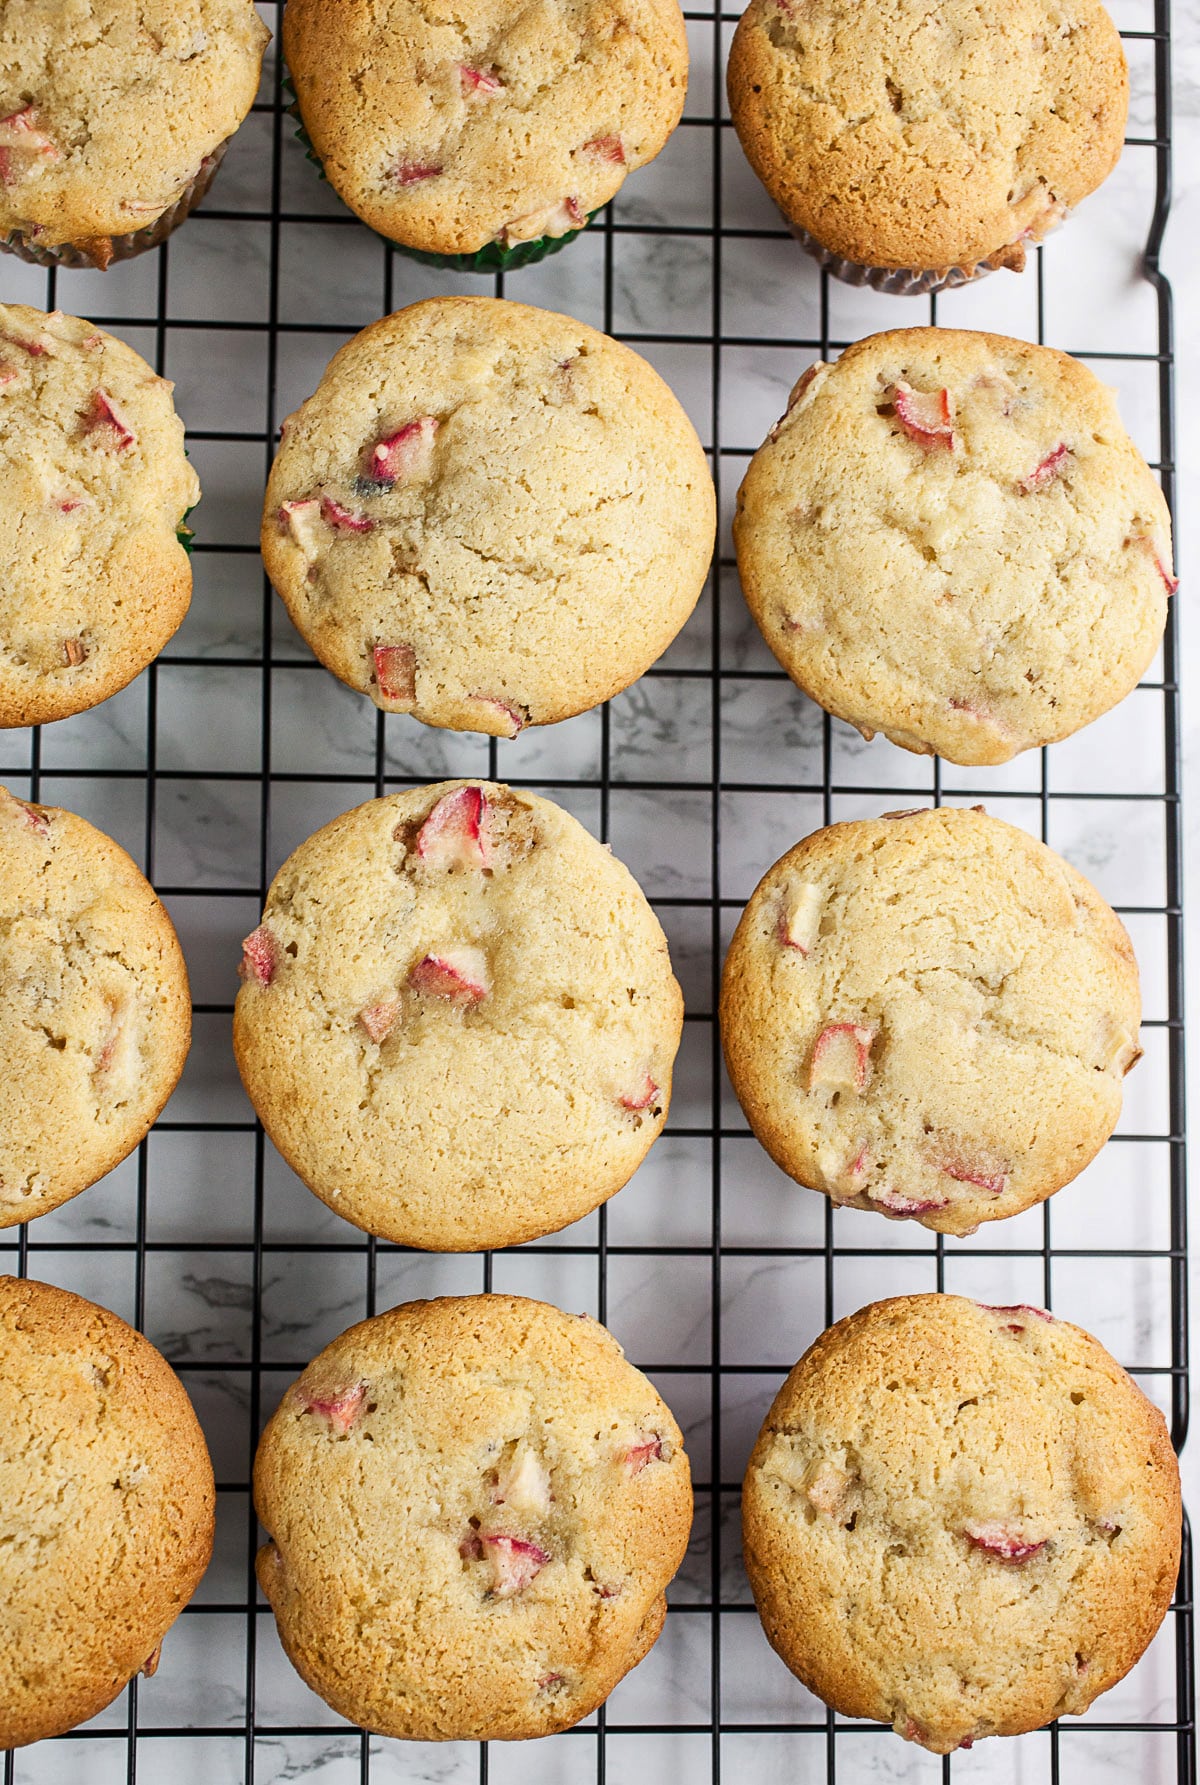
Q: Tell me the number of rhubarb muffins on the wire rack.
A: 12